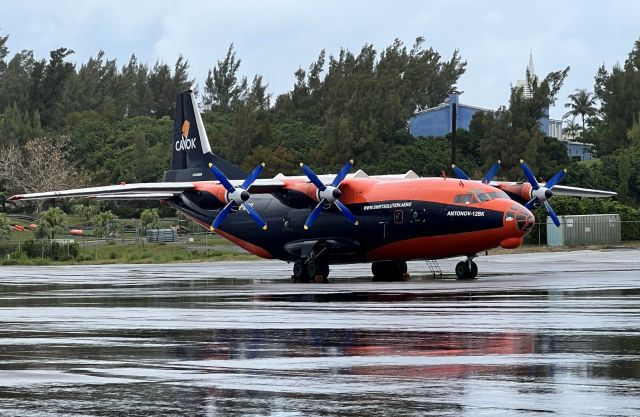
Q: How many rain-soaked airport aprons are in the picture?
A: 1